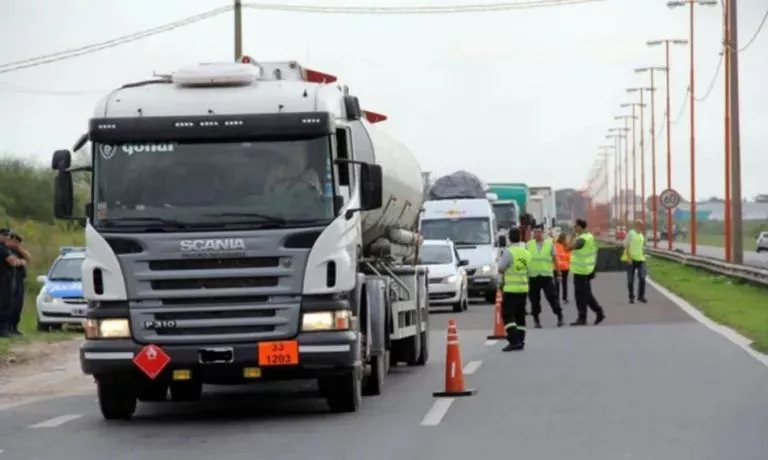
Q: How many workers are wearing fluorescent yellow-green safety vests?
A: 4